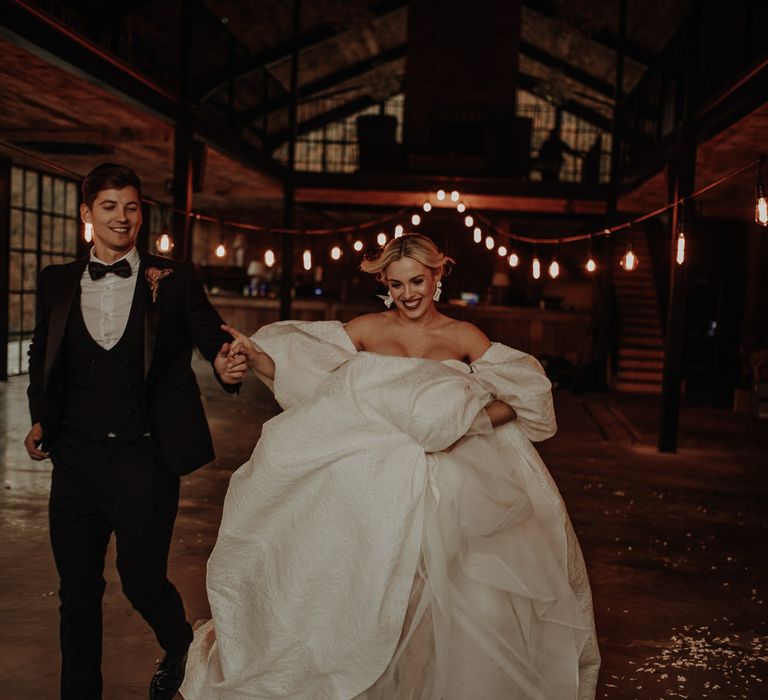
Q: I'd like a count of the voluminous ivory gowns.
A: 1